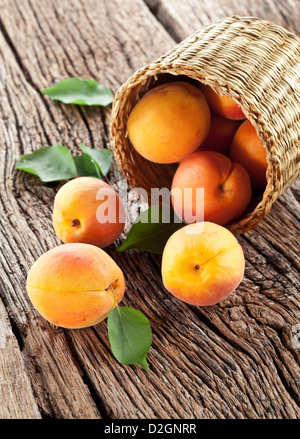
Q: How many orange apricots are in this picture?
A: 8